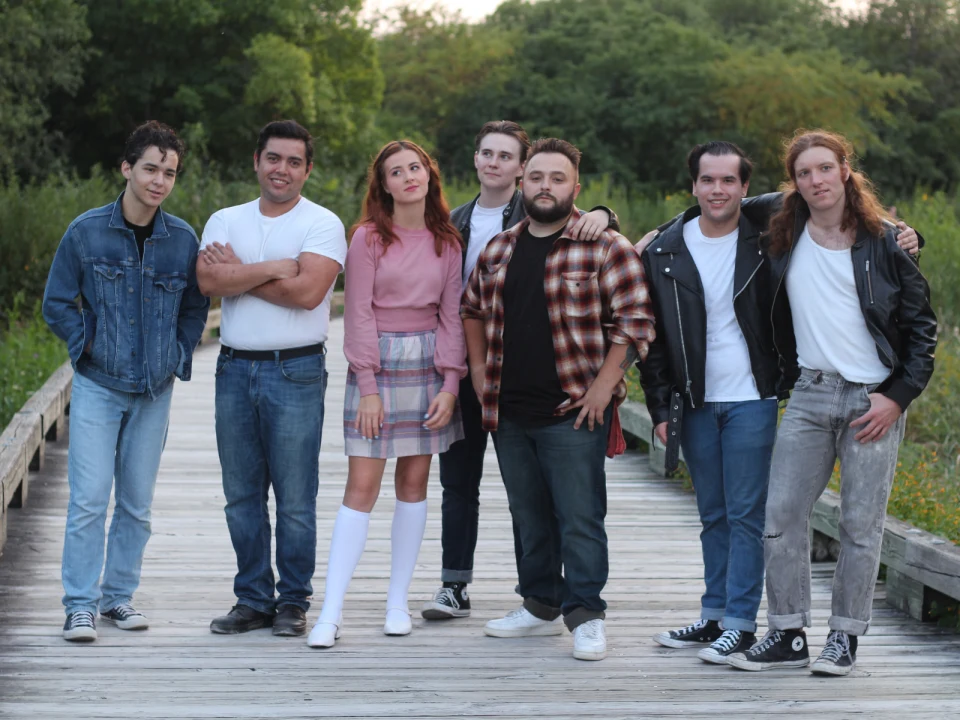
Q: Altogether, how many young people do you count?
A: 7